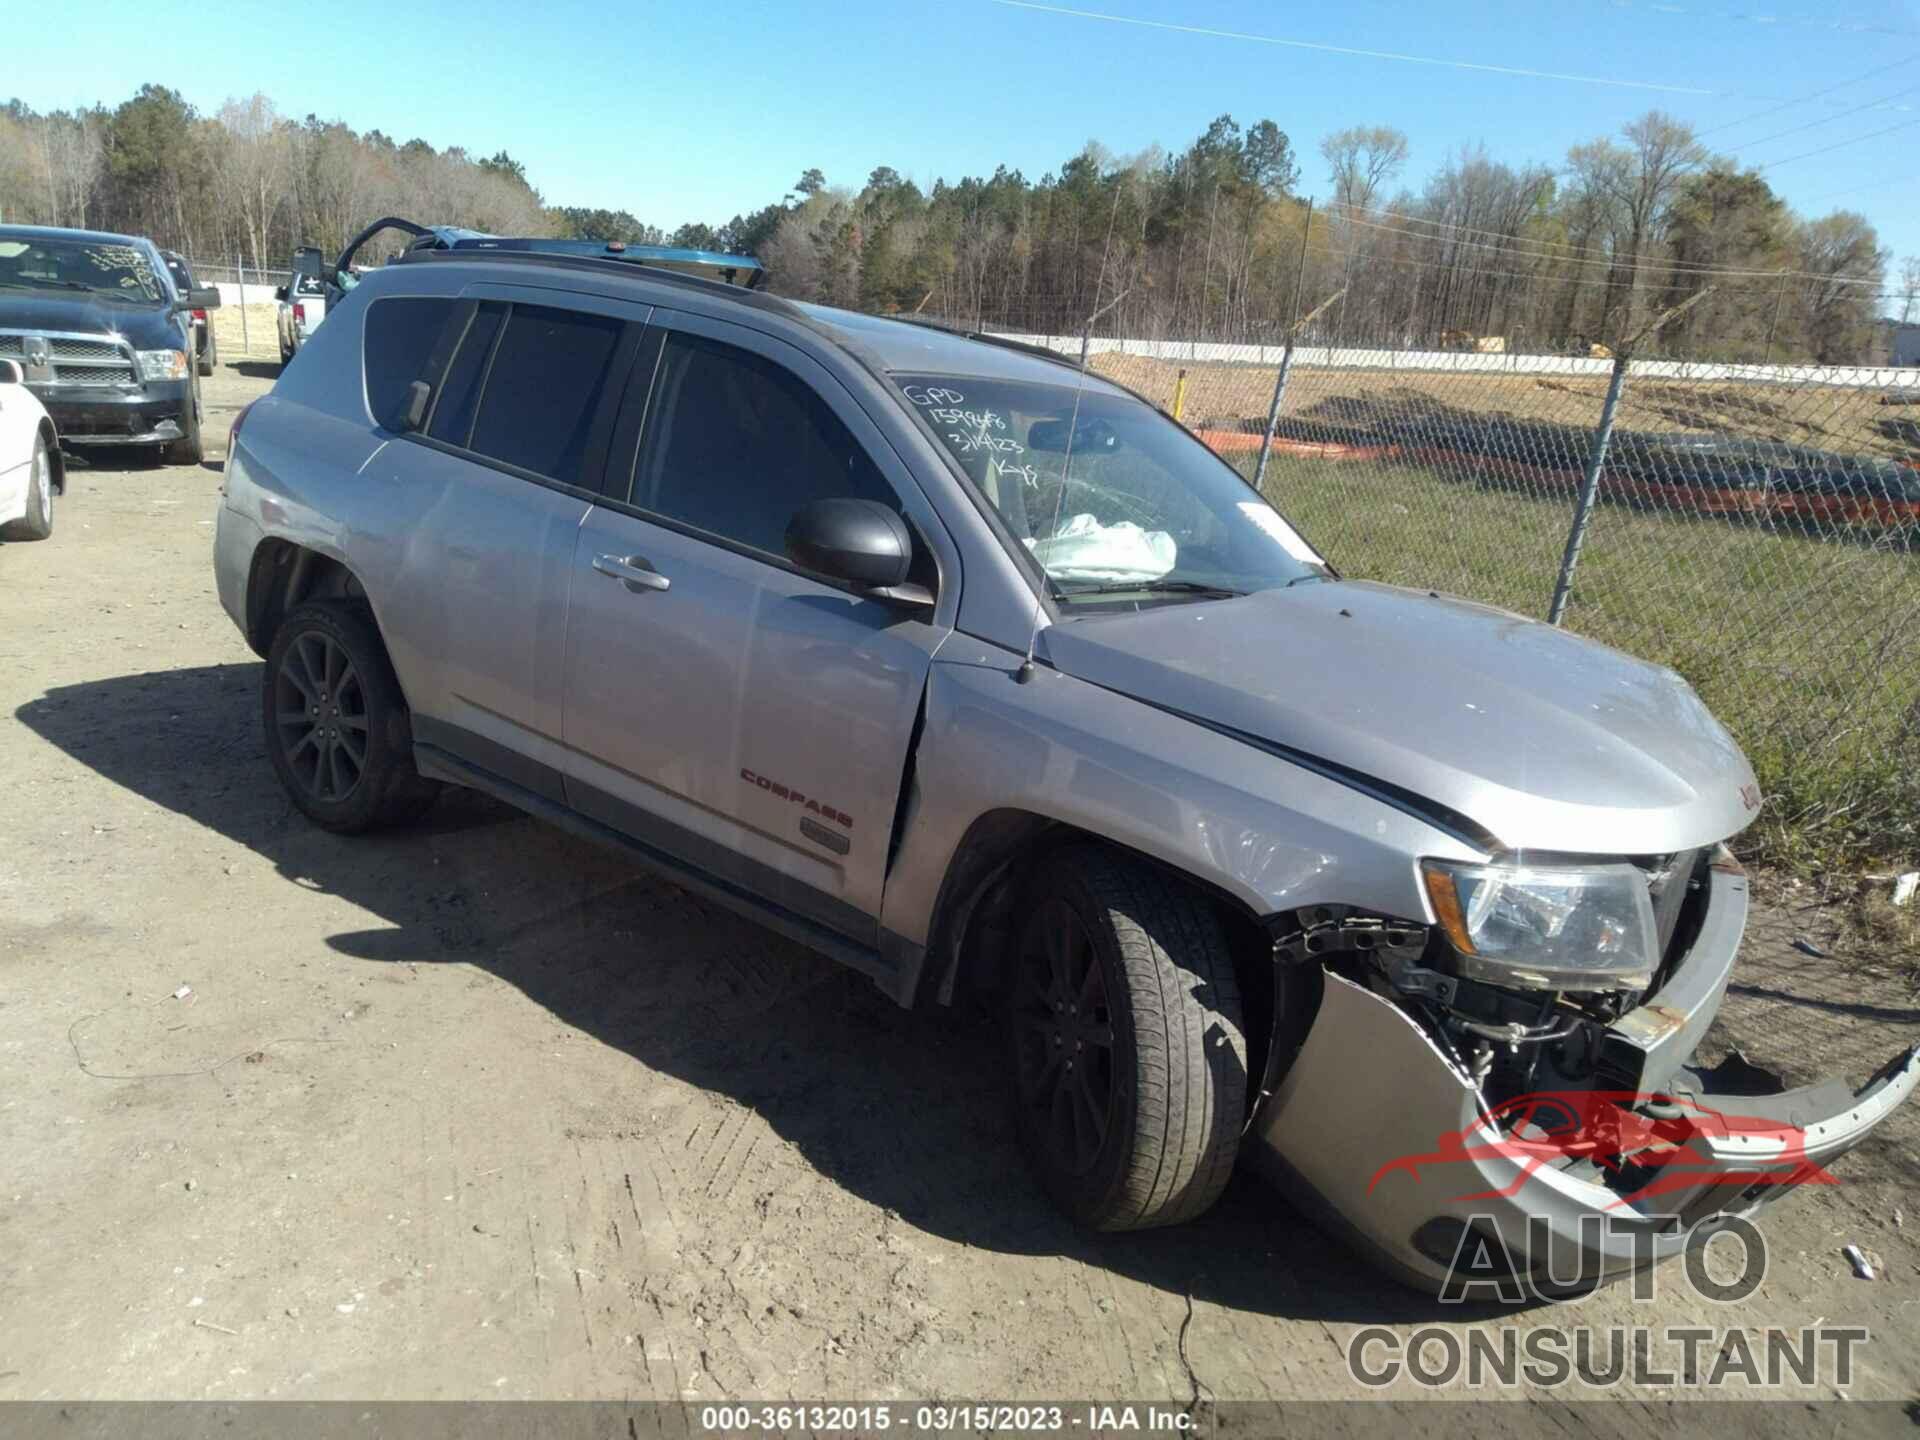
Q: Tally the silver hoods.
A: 1